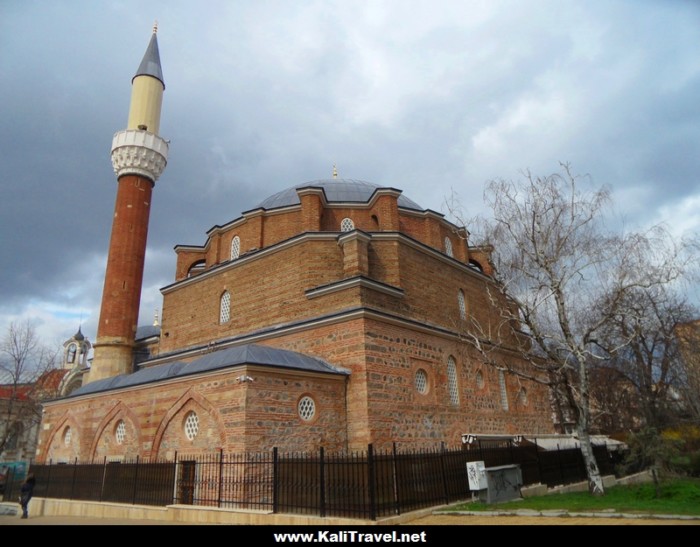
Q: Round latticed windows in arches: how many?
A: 3